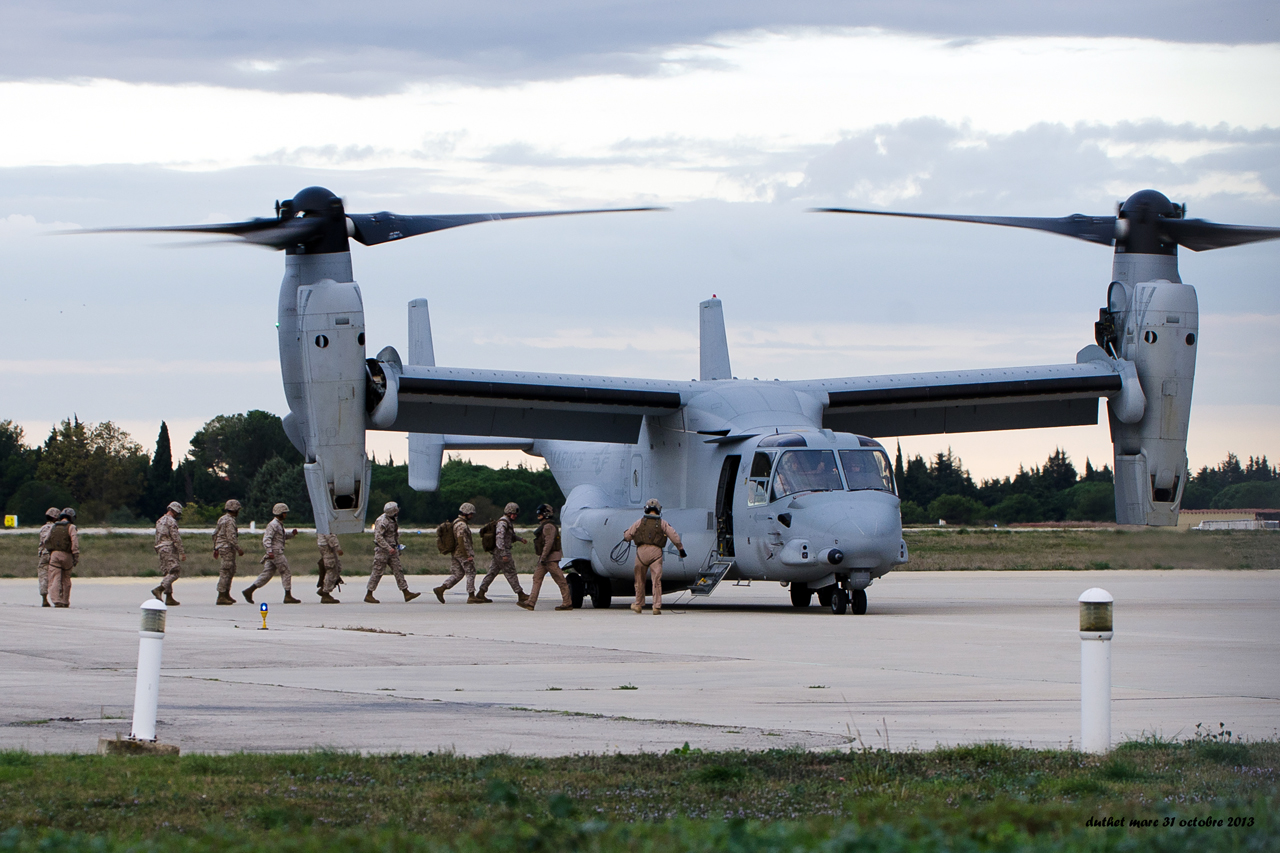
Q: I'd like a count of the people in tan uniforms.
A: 11